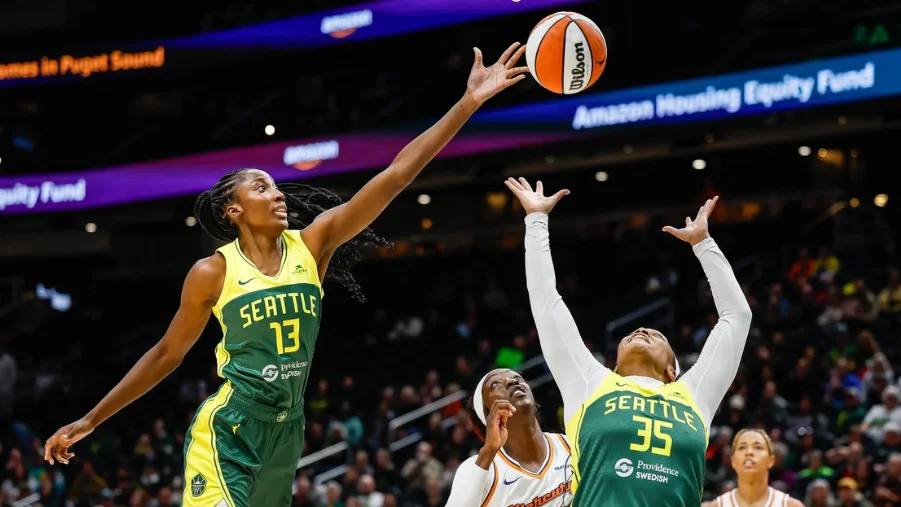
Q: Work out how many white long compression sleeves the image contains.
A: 3